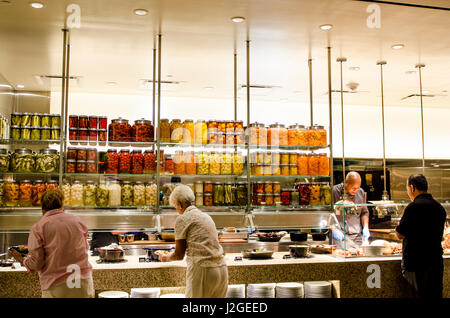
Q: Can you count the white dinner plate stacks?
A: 7